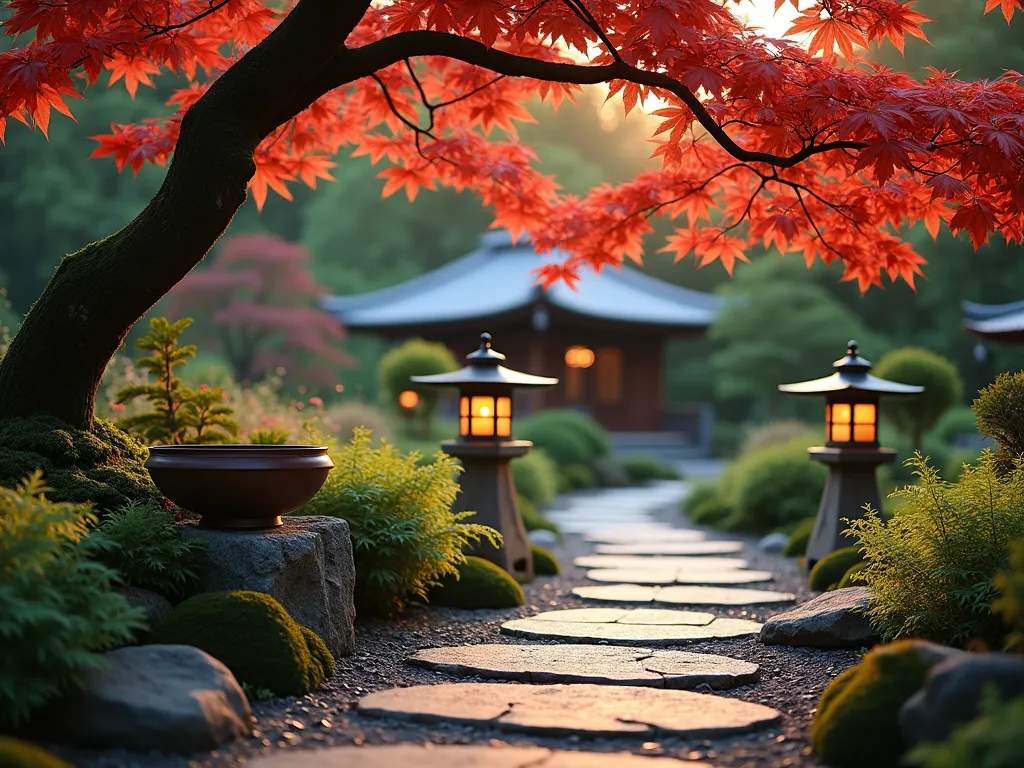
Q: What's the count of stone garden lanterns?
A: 2